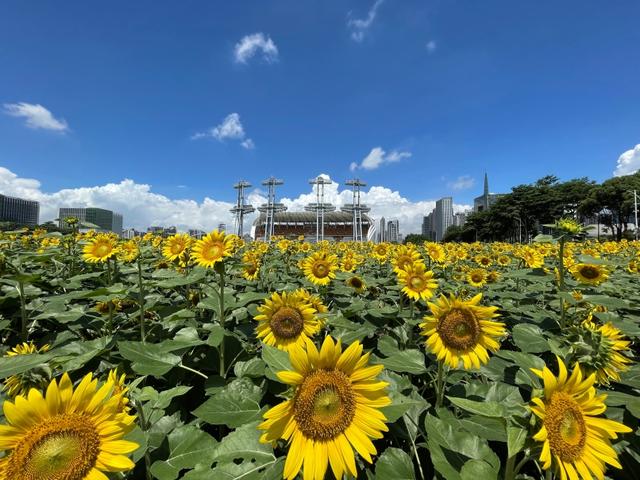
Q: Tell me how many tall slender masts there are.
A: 4